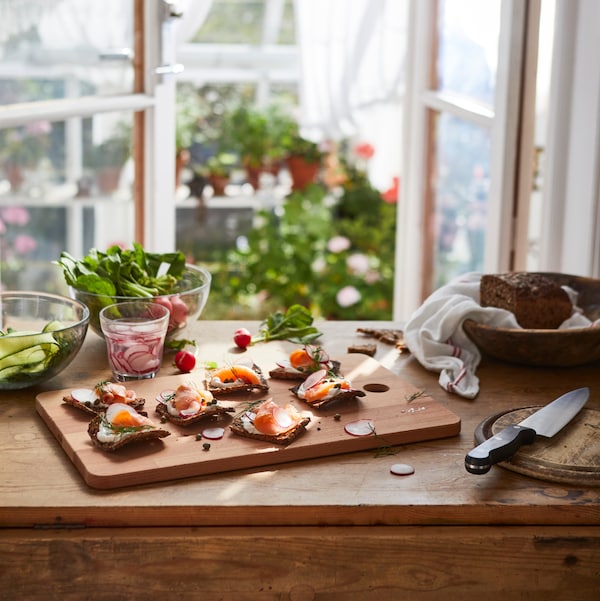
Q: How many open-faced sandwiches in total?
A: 7